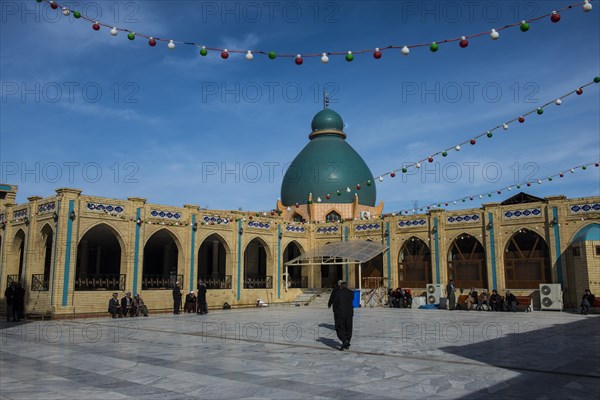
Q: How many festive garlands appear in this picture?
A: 3